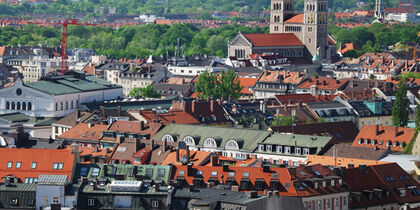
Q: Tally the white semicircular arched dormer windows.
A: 4